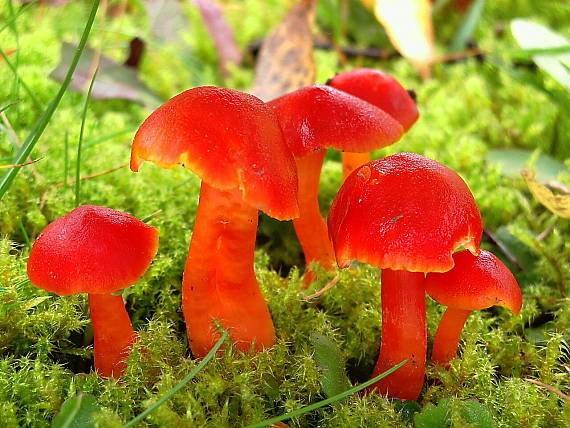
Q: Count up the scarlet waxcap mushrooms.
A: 6